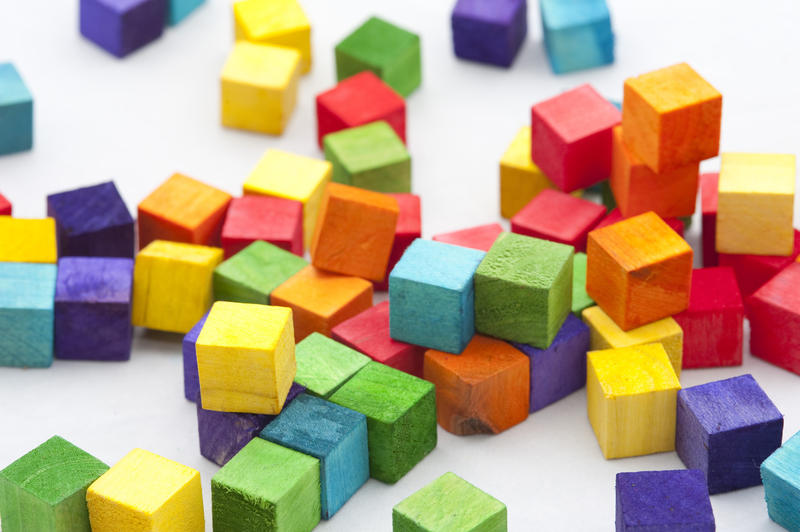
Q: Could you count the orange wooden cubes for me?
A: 7